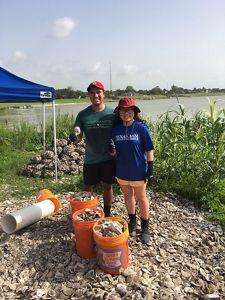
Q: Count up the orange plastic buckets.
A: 4